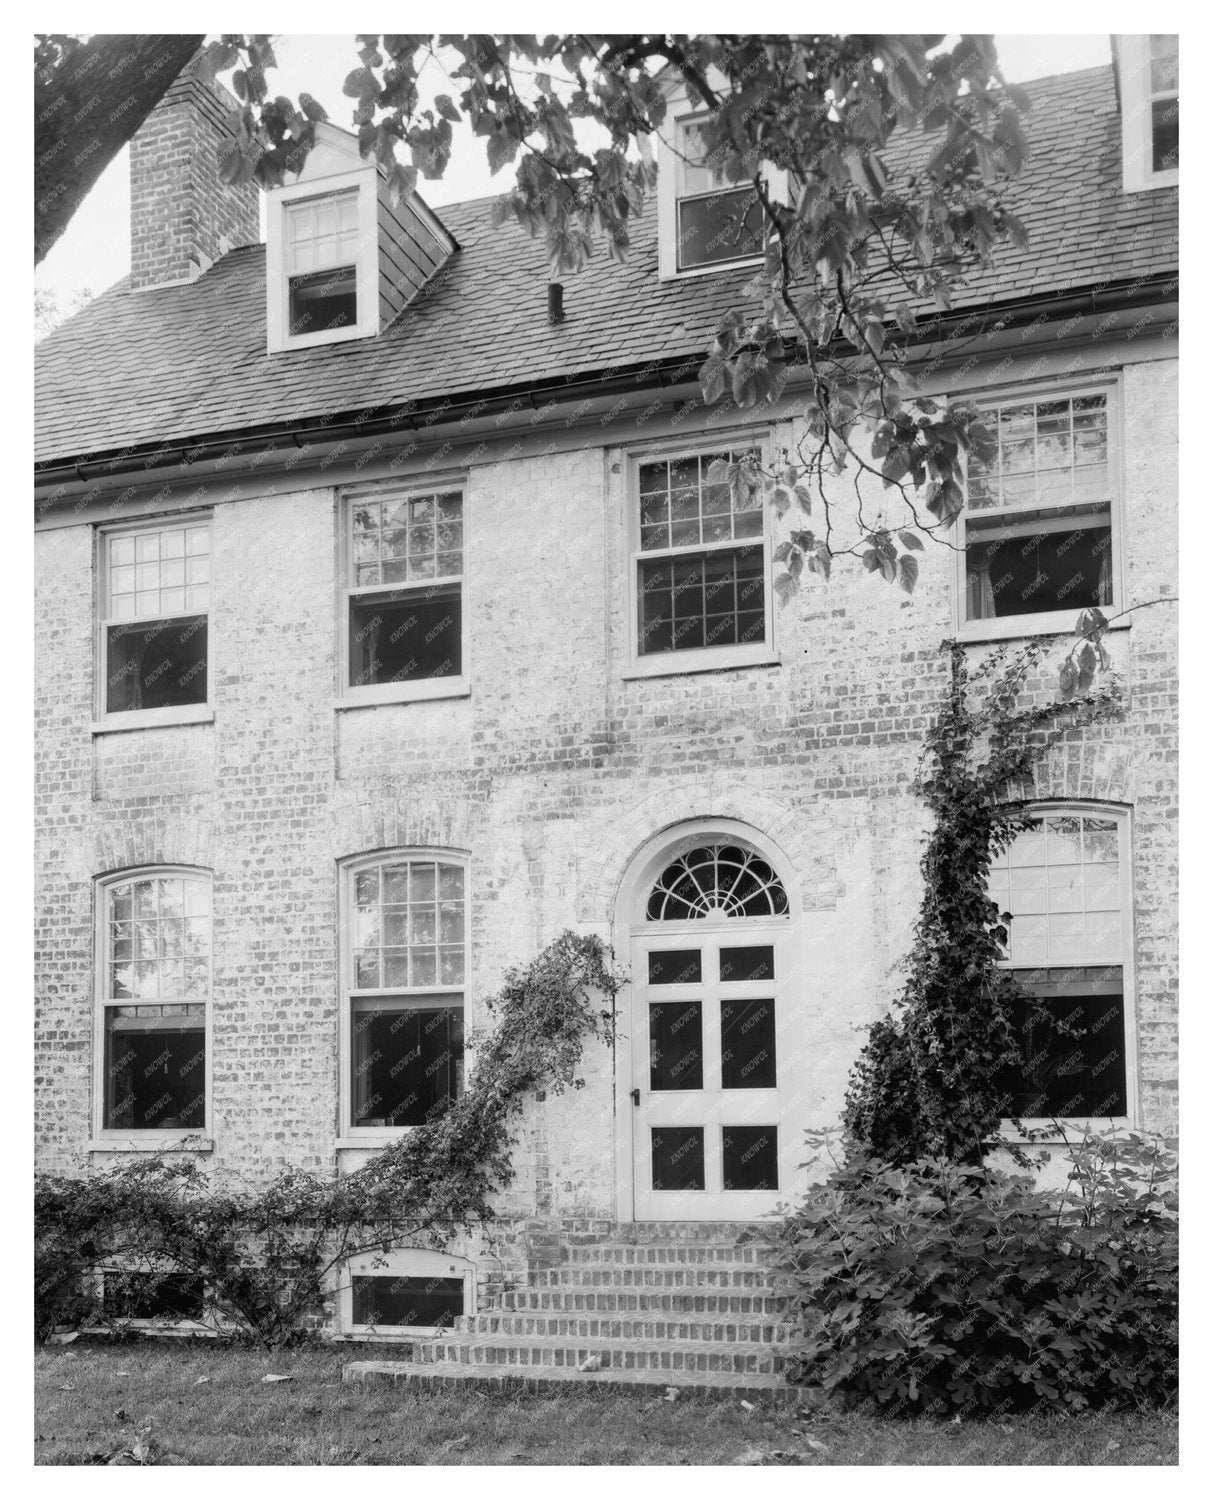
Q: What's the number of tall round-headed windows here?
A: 3